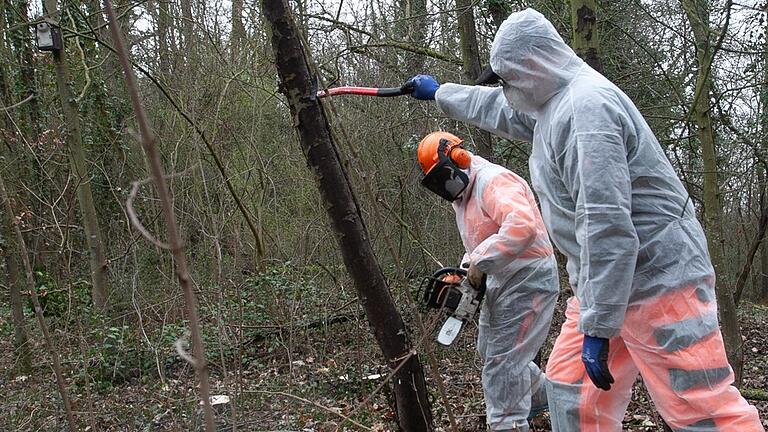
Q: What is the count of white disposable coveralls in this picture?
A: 2